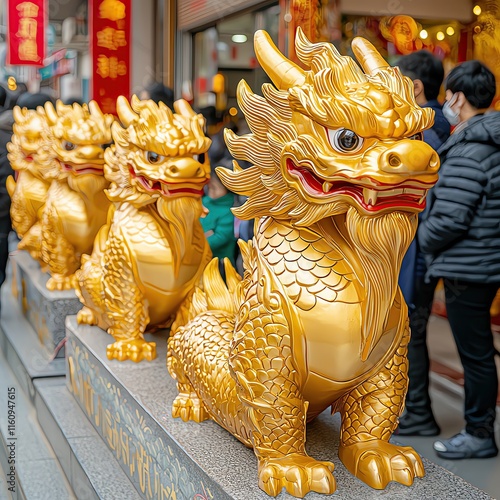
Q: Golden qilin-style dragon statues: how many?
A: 4